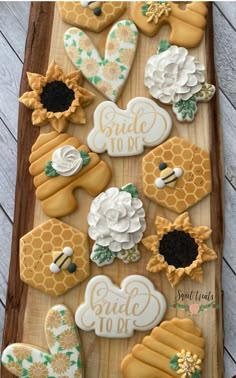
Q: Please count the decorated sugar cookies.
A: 14